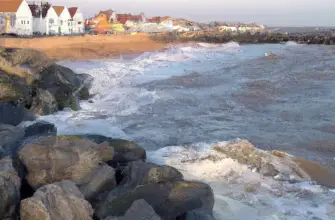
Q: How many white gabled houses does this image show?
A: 4